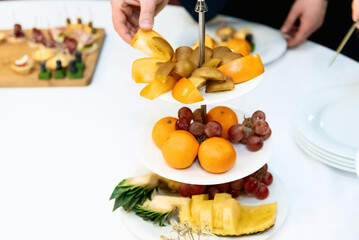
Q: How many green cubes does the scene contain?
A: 4